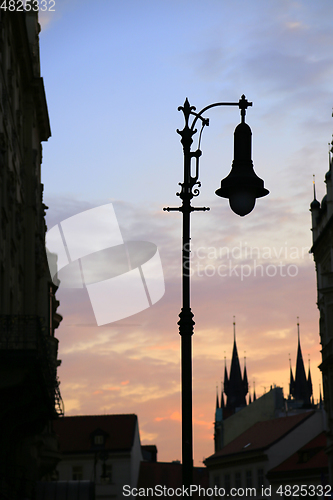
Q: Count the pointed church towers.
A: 2